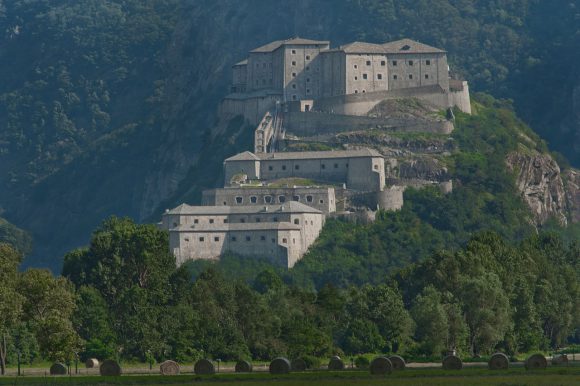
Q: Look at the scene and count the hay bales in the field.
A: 15